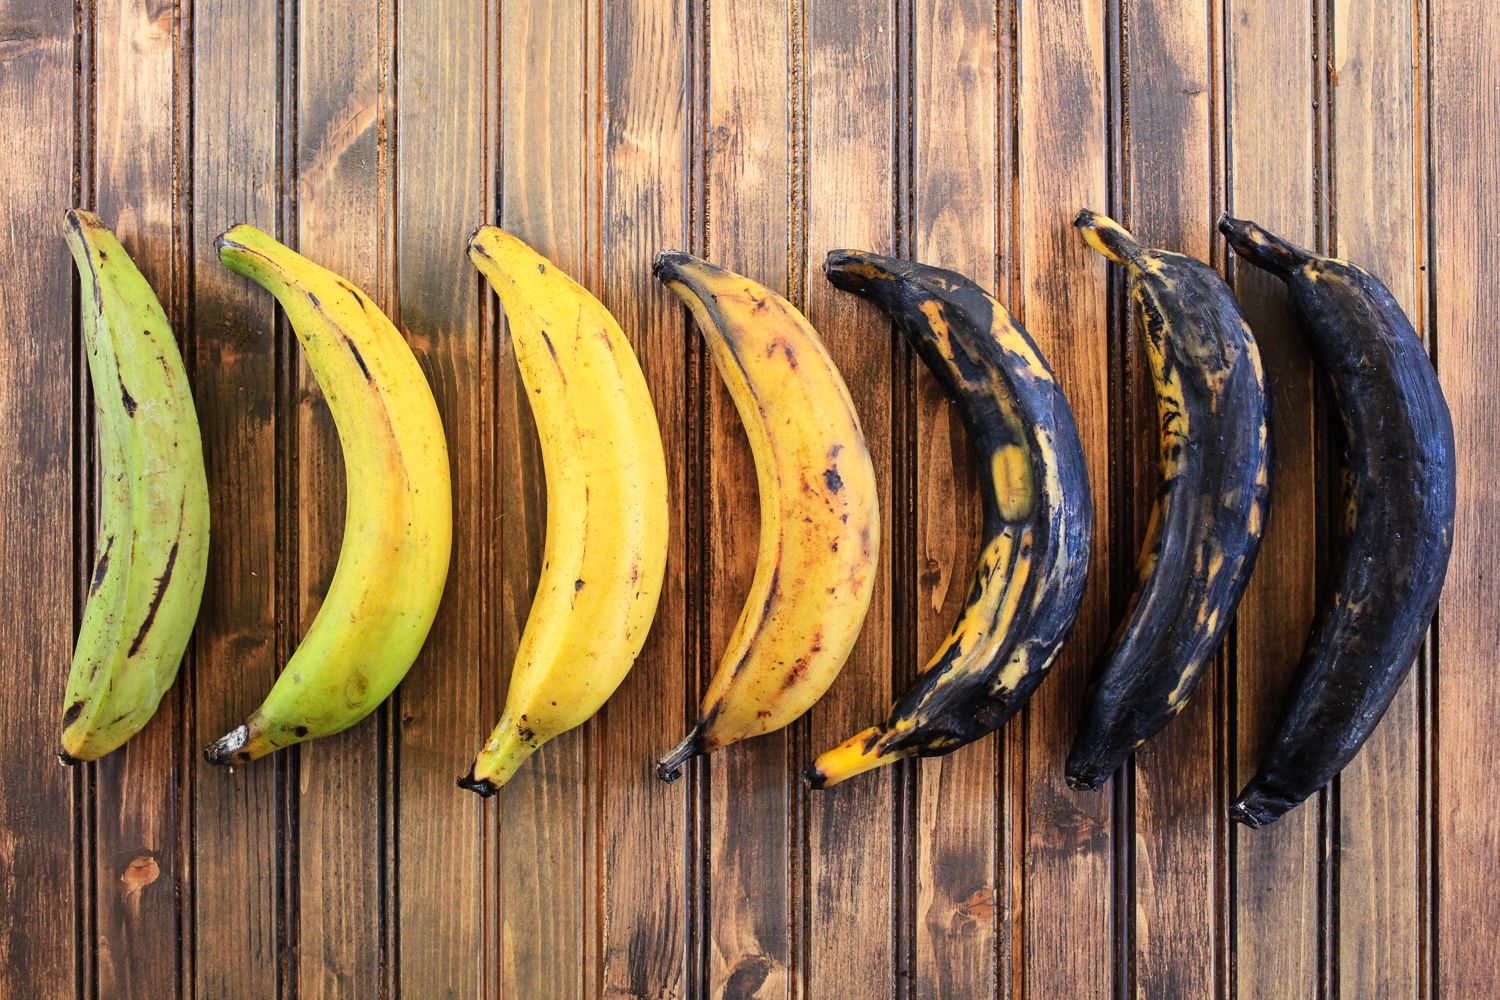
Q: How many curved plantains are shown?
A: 7